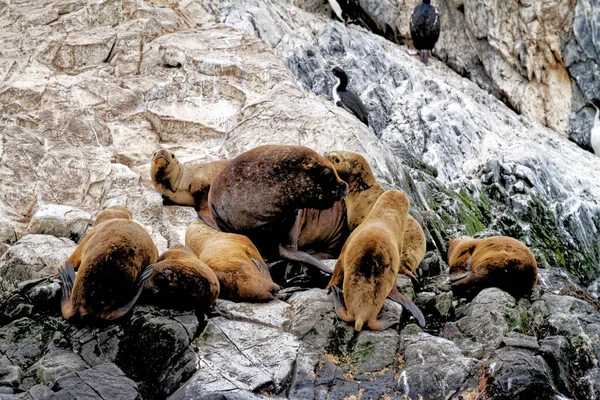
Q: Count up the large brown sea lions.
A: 8